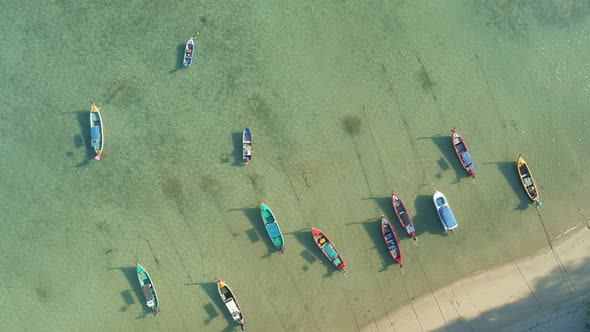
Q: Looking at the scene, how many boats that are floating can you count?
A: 12